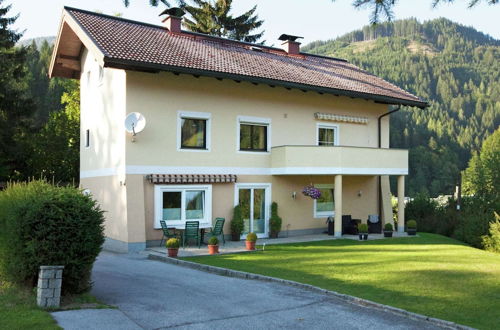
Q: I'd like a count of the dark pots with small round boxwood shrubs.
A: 3